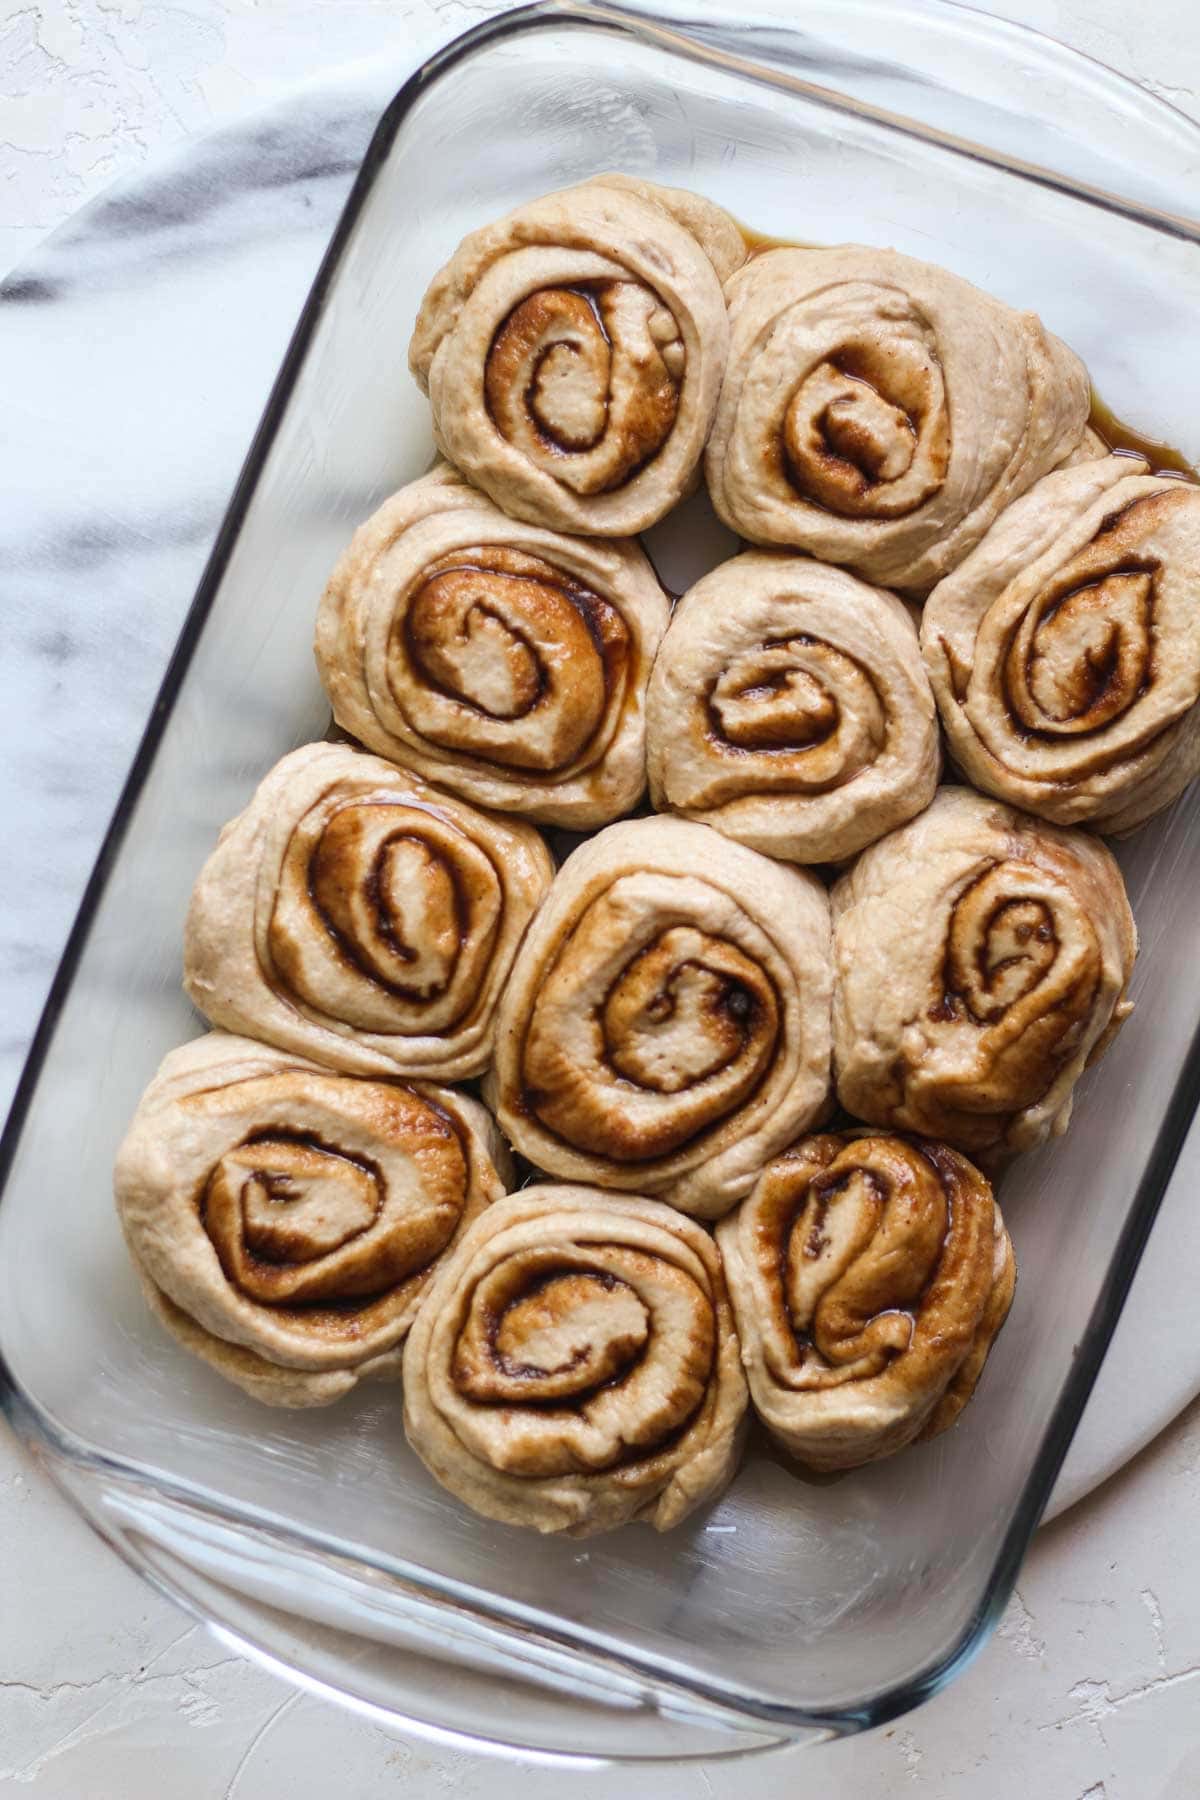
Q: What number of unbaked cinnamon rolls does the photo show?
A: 11